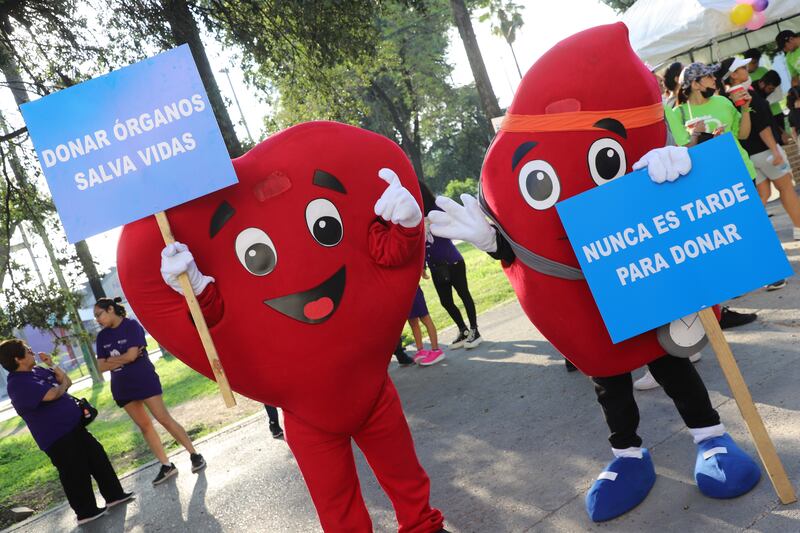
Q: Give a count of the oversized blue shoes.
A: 2